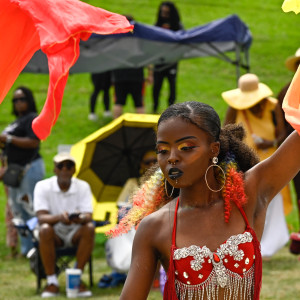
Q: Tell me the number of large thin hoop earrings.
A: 2